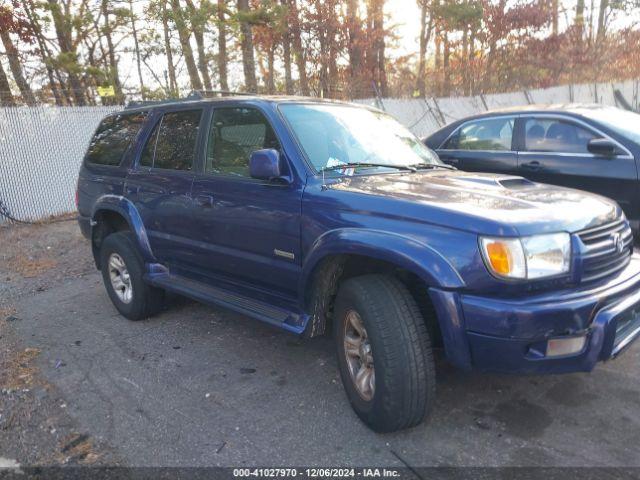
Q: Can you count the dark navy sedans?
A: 1